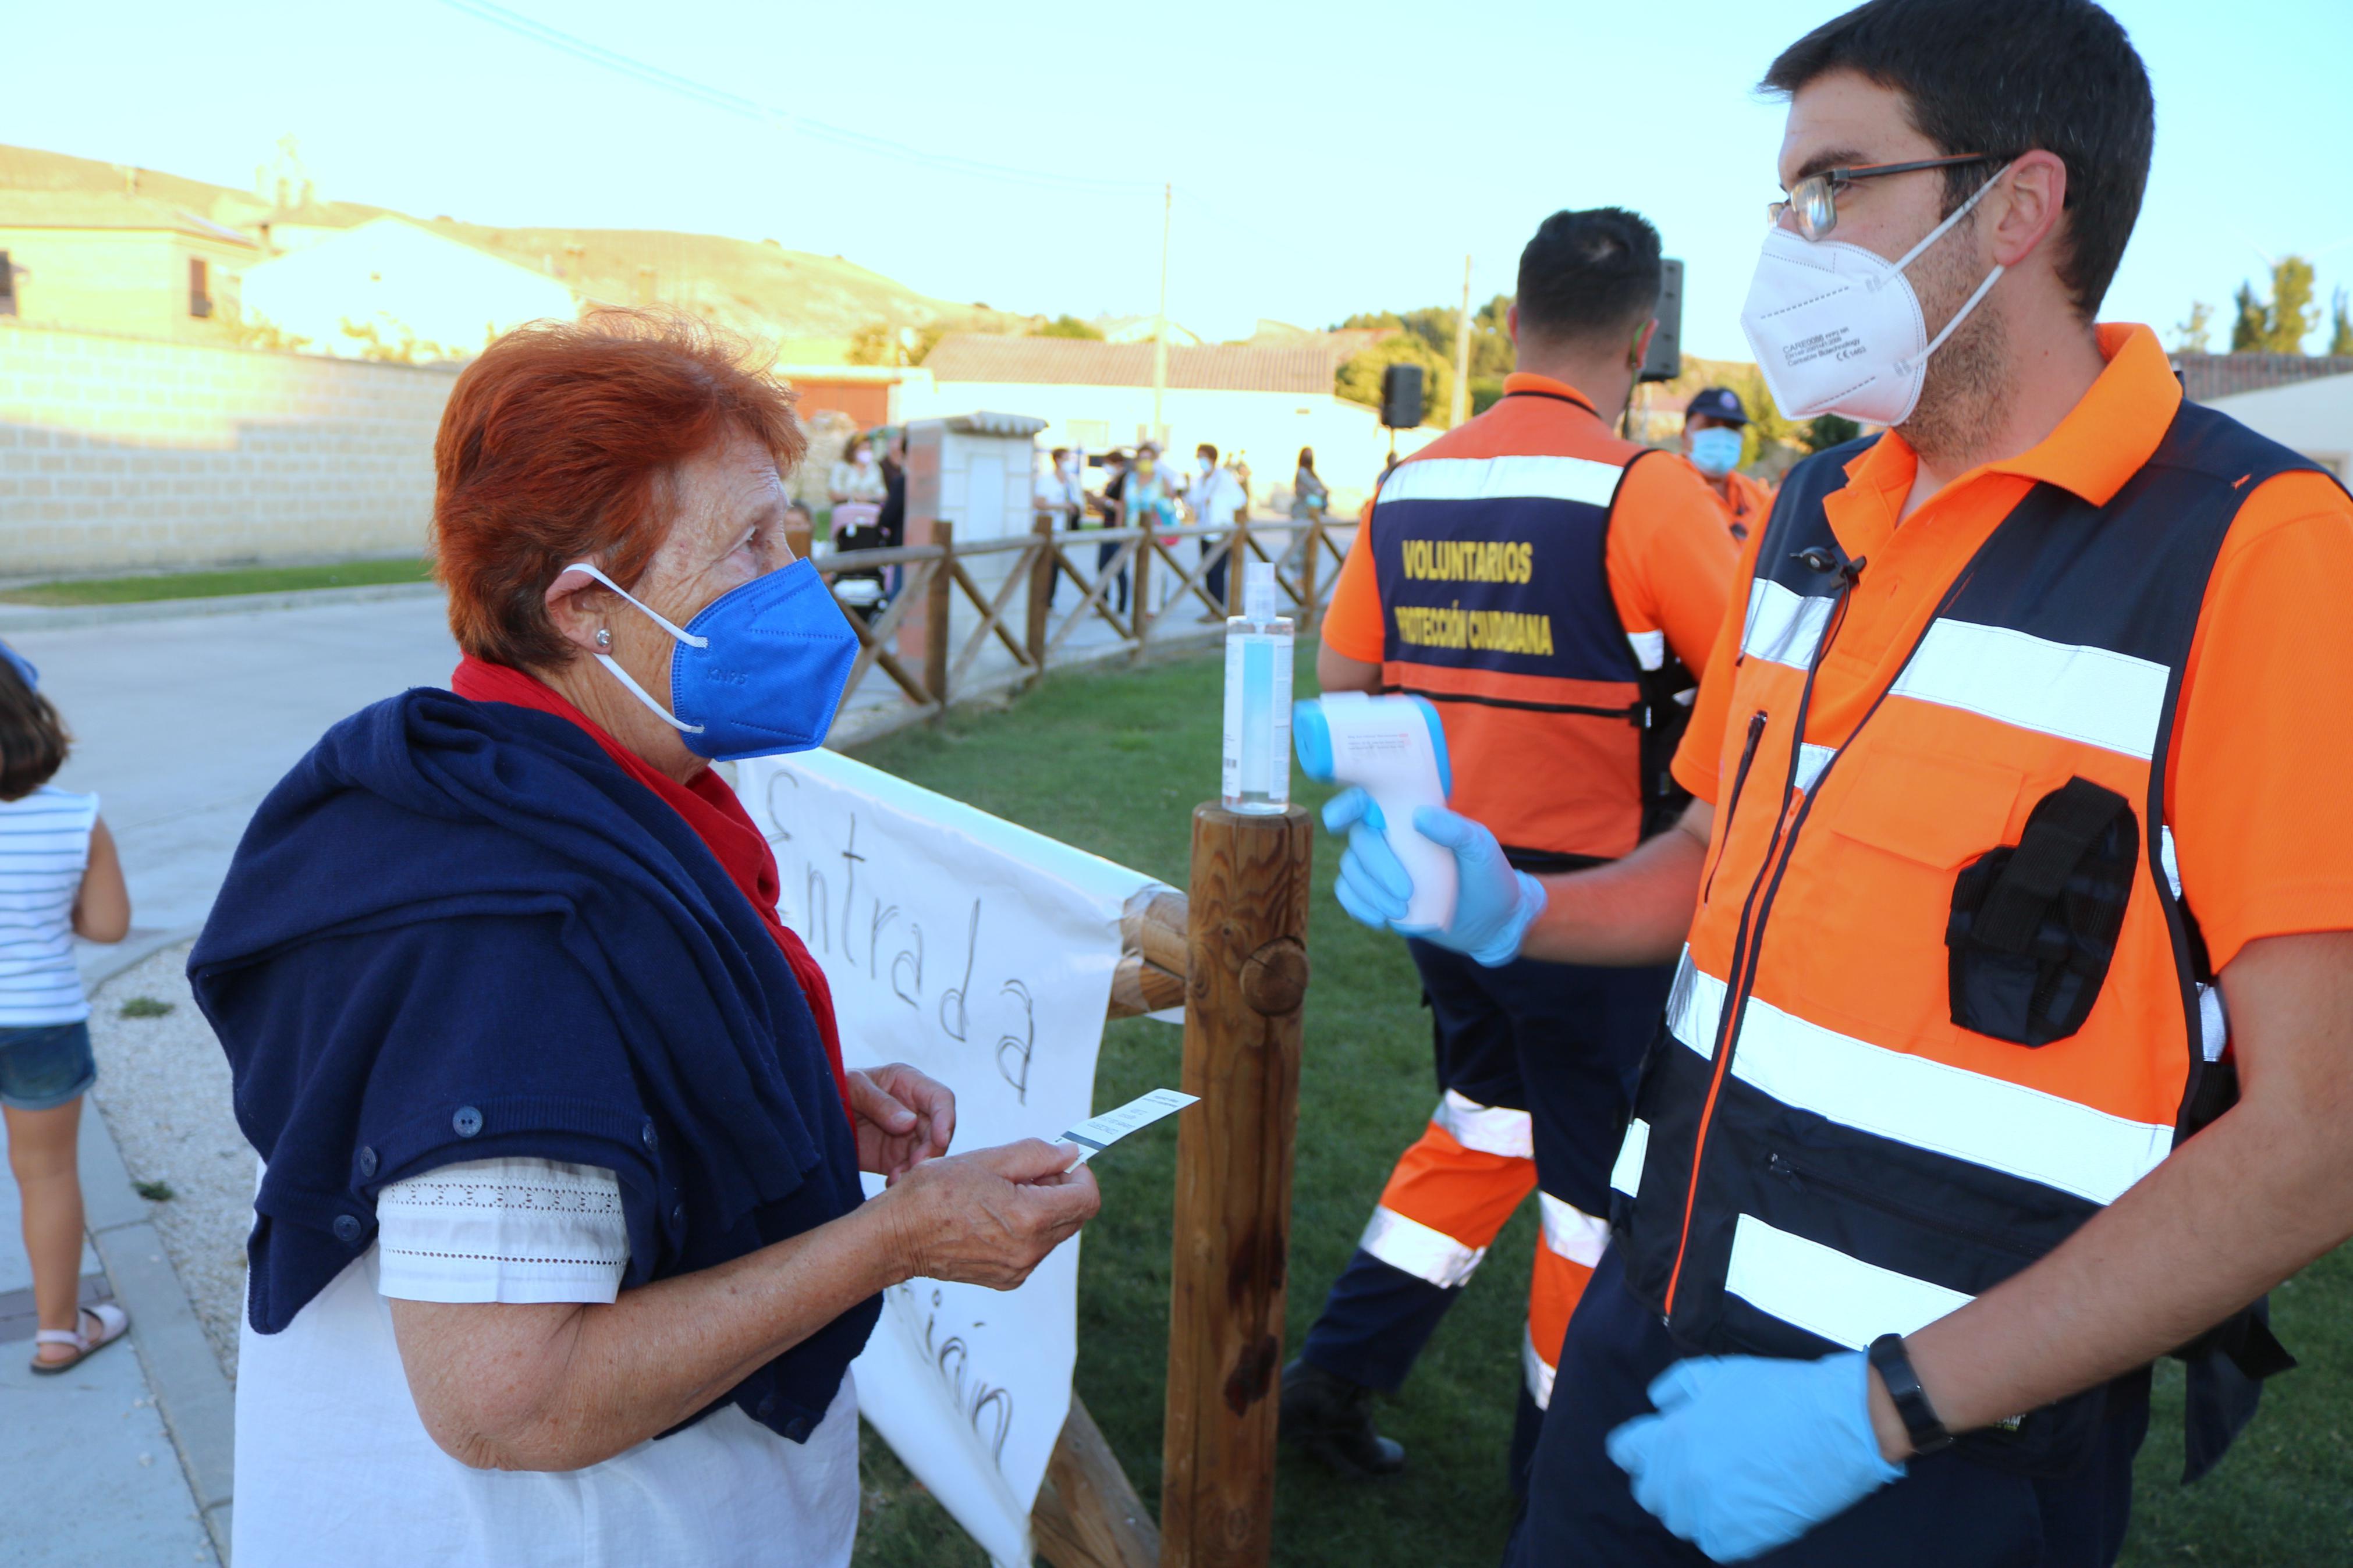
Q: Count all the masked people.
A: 8